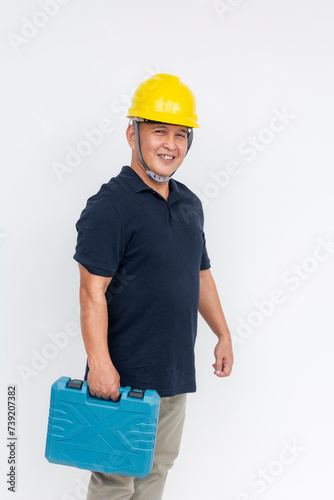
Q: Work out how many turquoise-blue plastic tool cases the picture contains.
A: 1